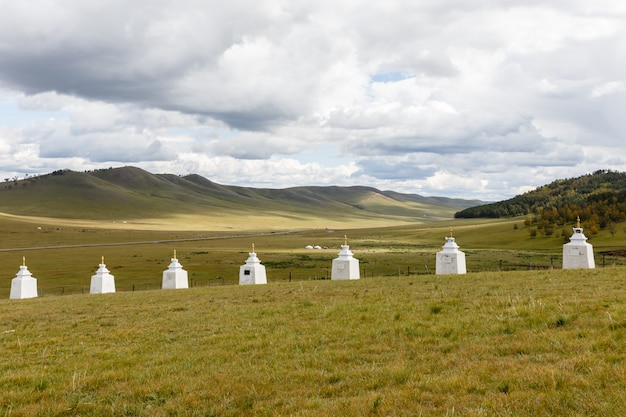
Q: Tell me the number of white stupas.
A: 7